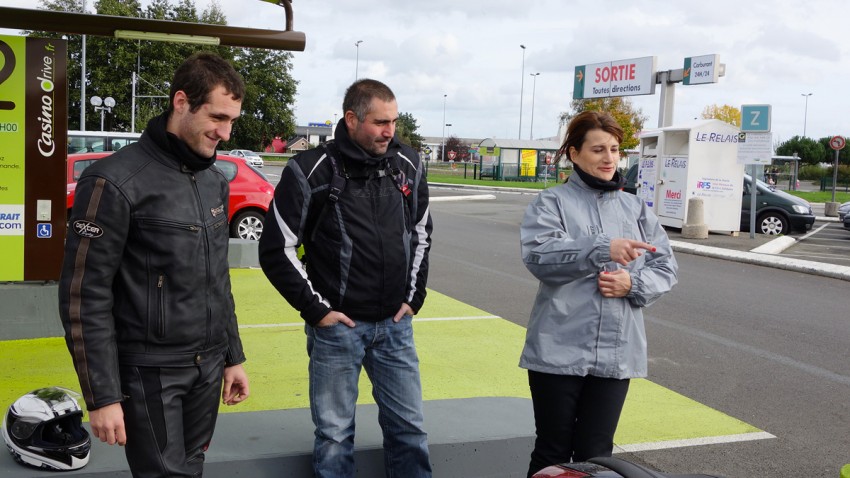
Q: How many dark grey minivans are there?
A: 1